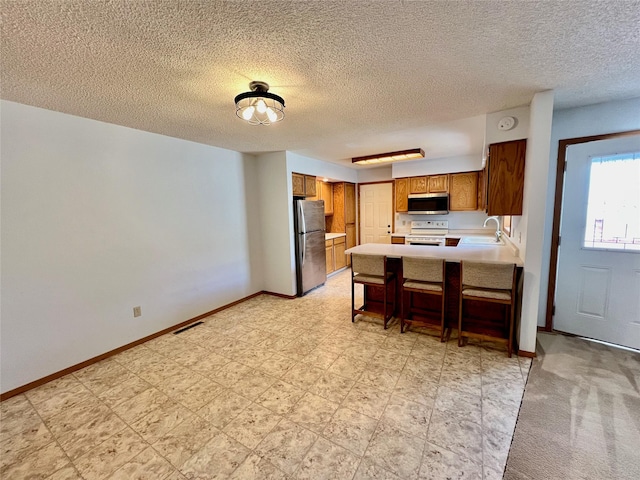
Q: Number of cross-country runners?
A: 0